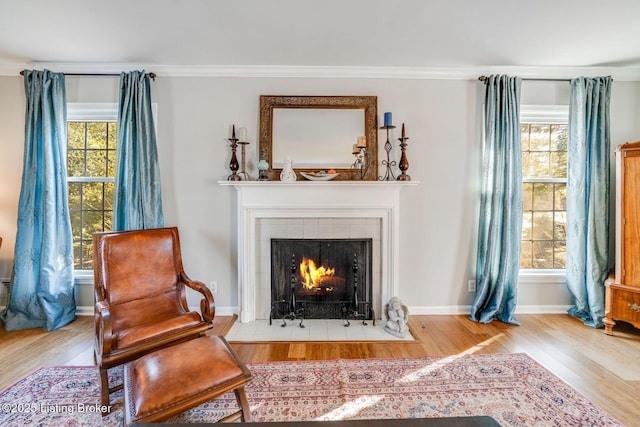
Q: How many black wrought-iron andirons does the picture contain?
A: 2